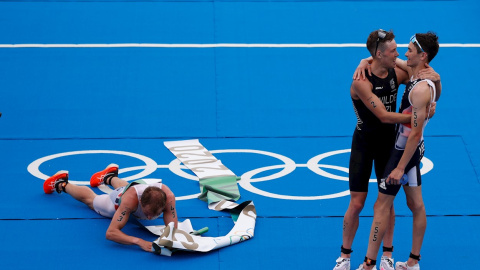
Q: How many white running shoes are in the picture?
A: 4